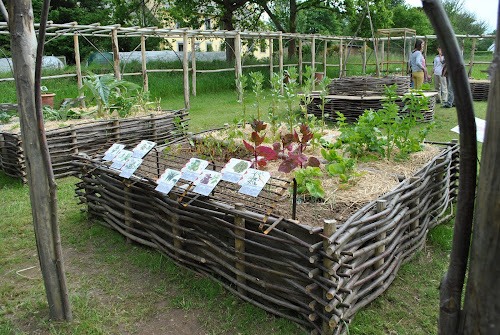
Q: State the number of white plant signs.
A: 9